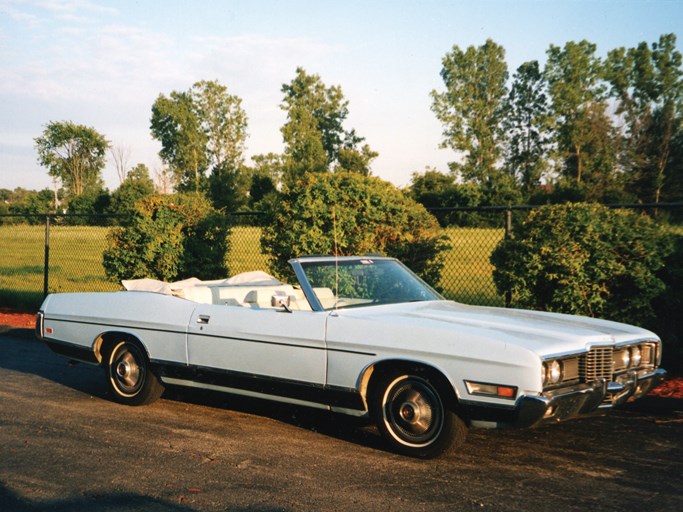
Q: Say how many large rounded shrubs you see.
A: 3